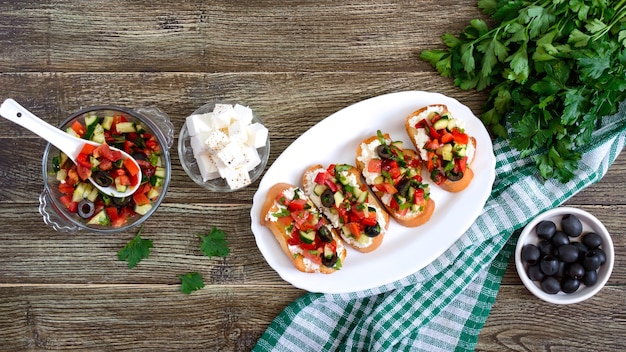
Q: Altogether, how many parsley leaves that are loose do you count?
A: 3